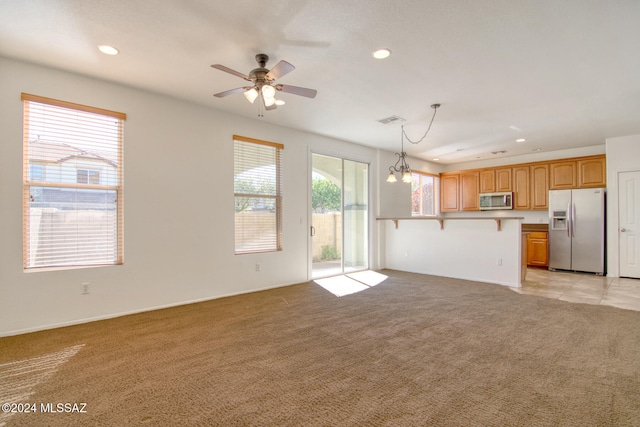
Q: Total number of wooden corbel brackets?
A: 3